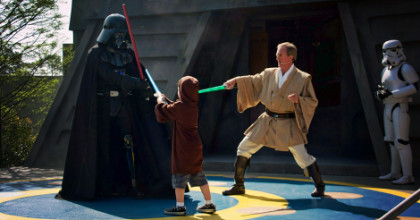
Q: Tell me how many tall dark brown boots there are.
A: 2